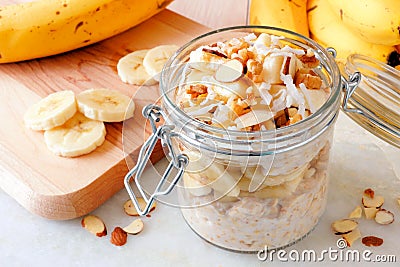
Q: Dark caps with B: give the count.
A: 0